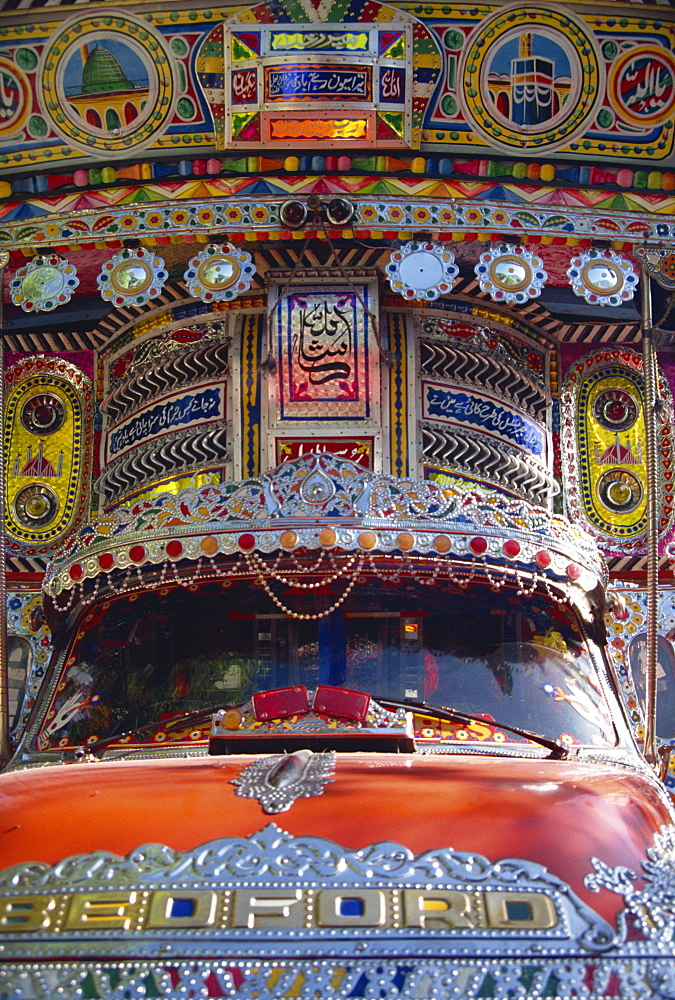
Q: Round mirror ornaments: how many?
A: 6